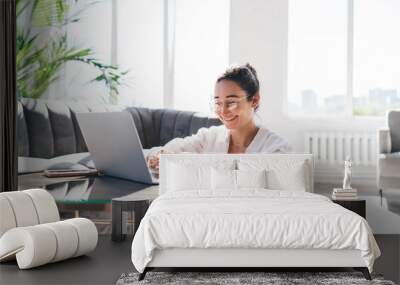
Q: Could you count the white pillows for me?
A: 4